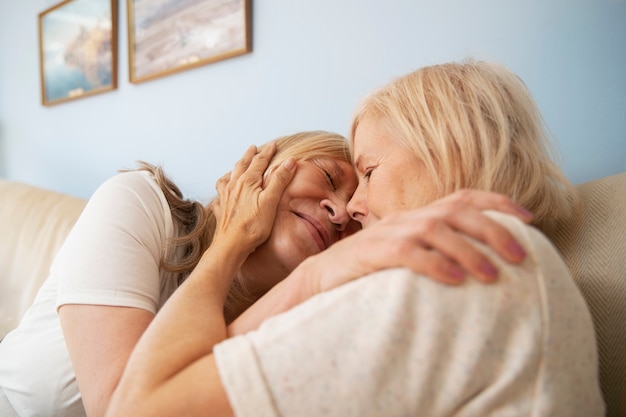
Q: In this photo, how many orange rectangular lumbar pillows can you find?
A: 0